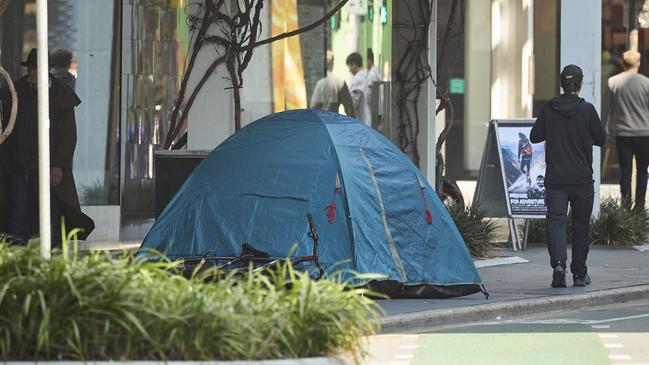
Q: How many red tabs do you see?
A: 2